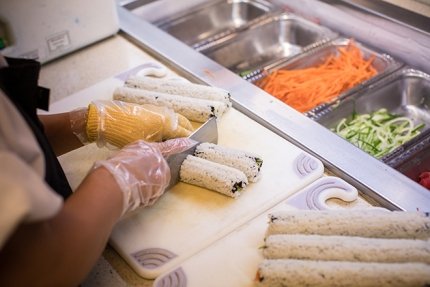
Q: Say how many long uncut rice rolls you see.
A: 5